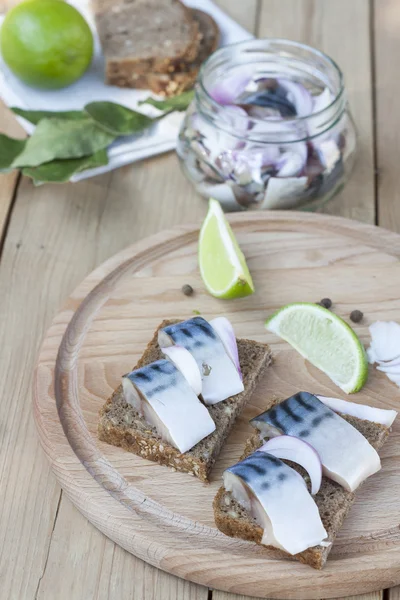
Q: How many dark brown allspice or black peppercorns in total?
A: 3